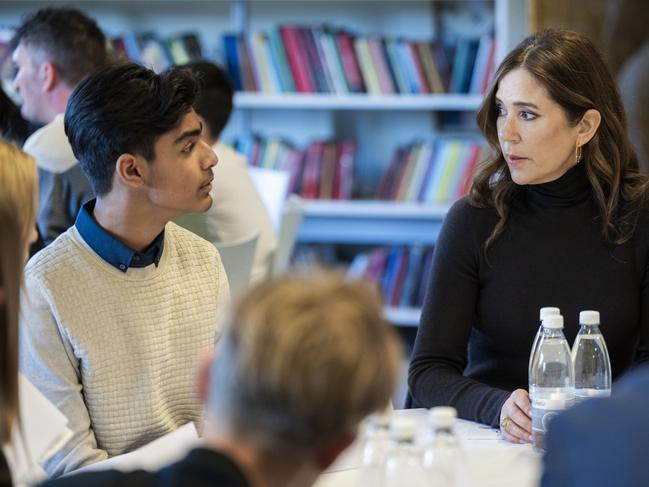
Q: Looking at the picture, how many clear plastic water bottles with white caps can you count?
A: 6